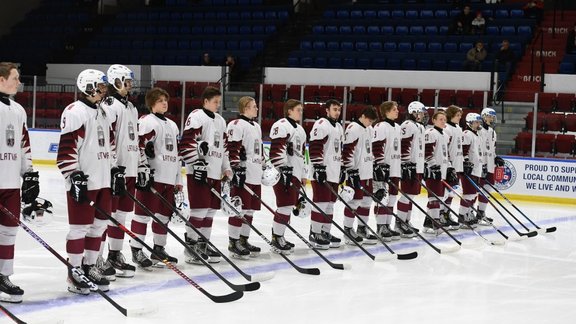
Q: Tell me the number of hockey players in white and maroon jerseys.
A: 15